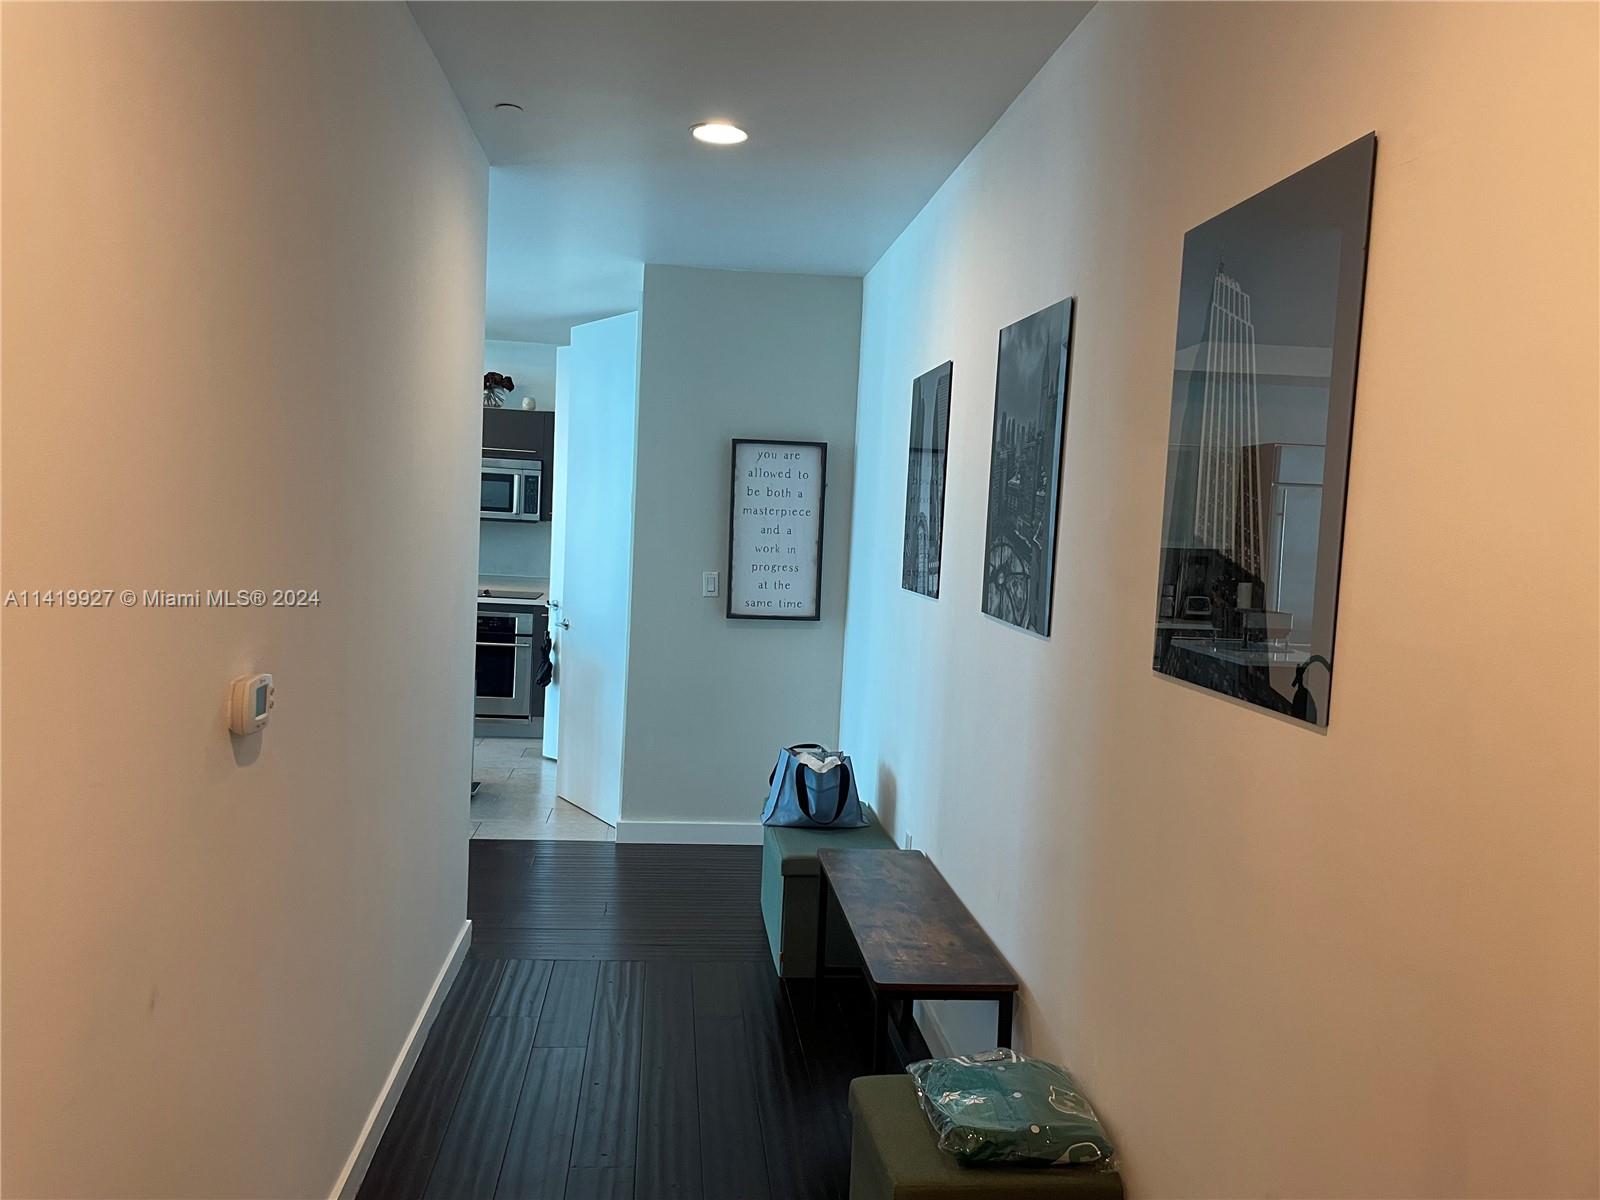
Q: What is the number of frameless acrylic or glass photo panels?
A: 3